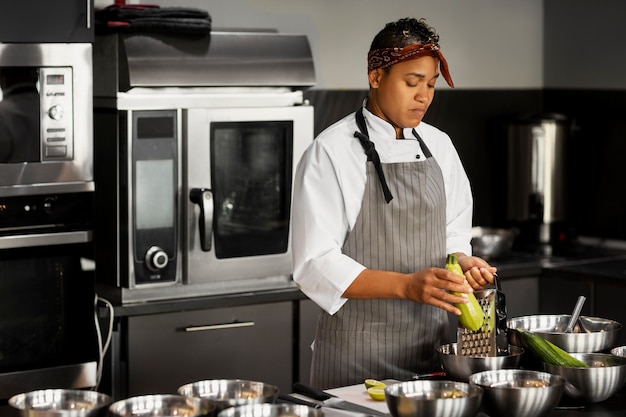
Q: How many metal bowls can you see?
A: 11